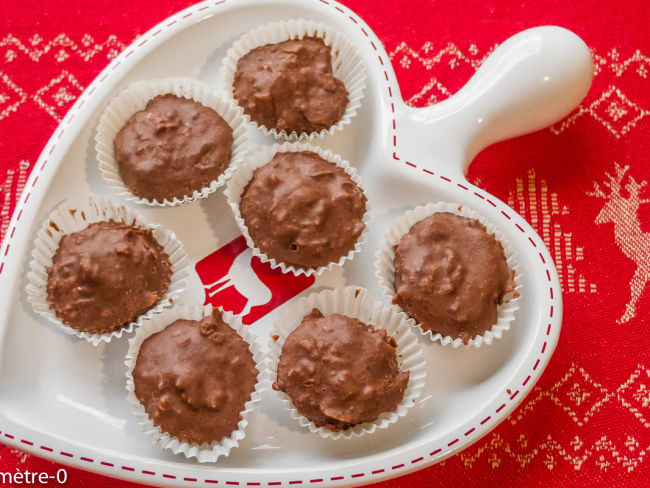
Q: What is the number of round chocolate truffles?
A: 7